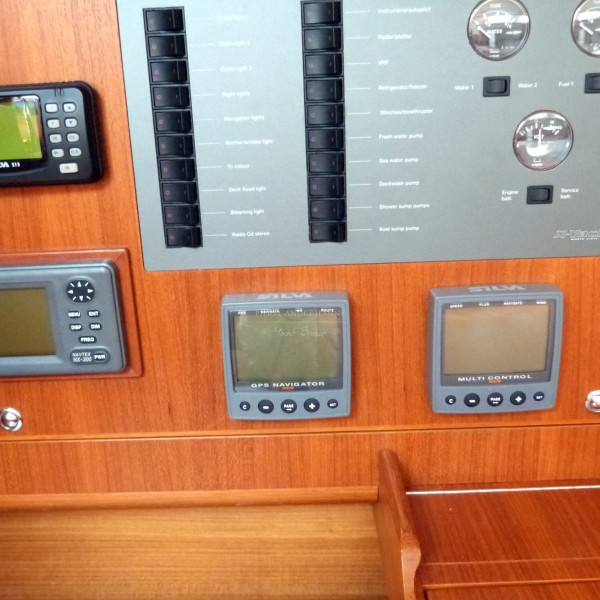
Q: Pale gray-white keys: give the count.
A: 9